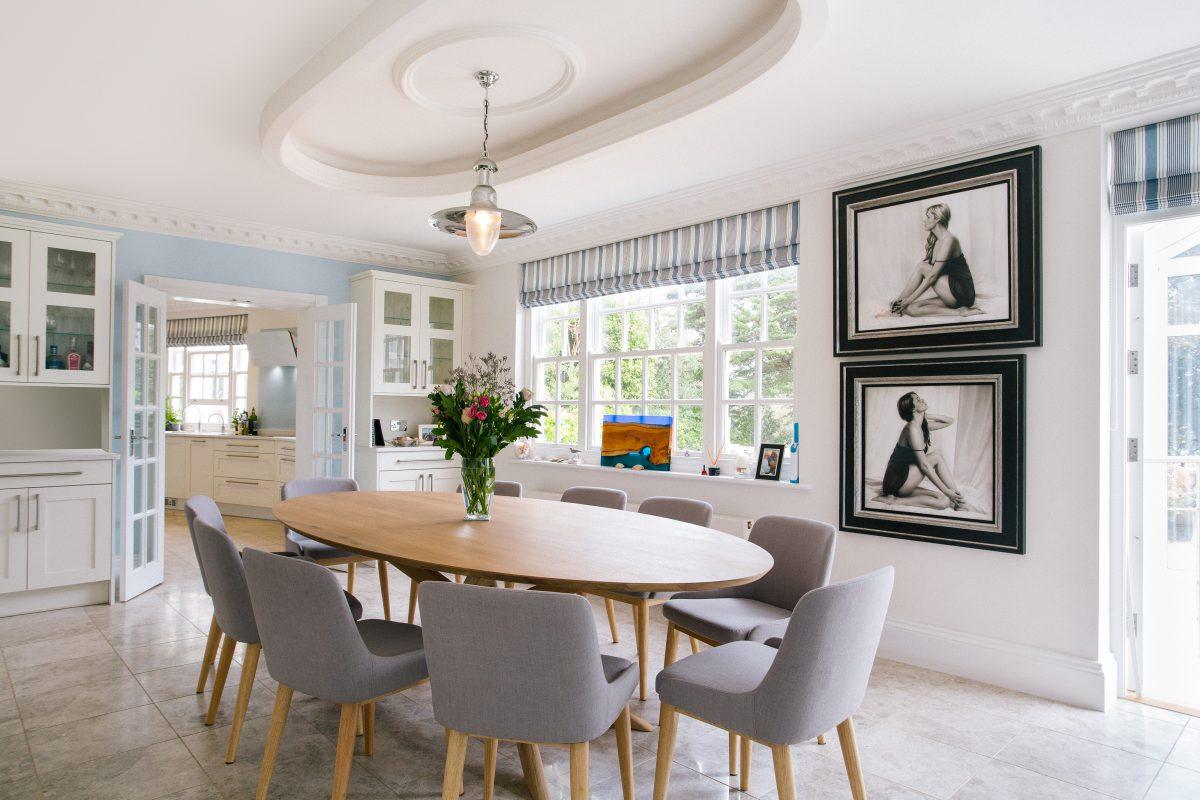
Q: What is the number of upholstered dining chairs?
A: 10